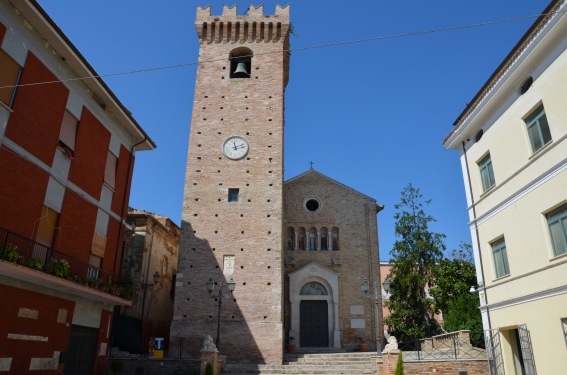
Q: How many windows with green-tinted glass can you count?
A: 4